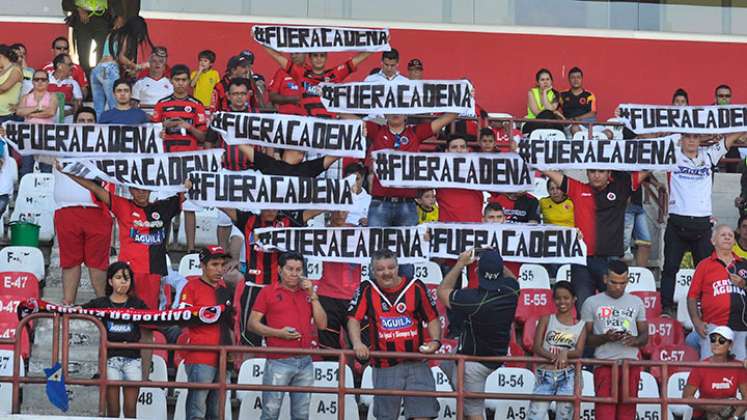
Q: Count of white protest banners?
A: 11